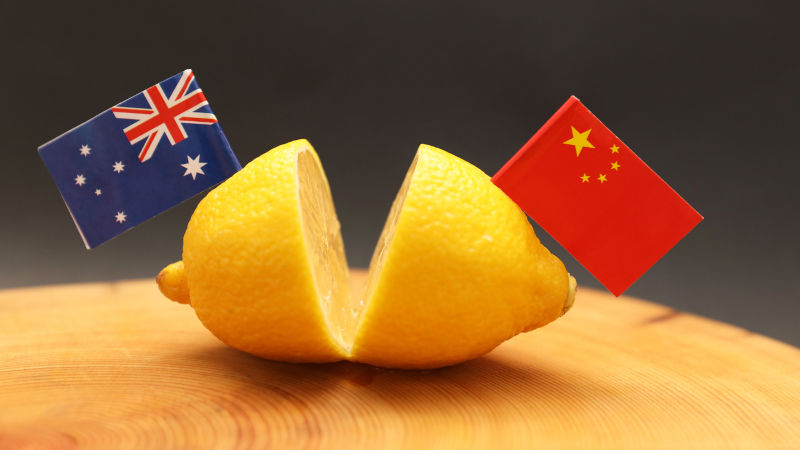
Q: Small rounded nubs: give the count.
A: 2